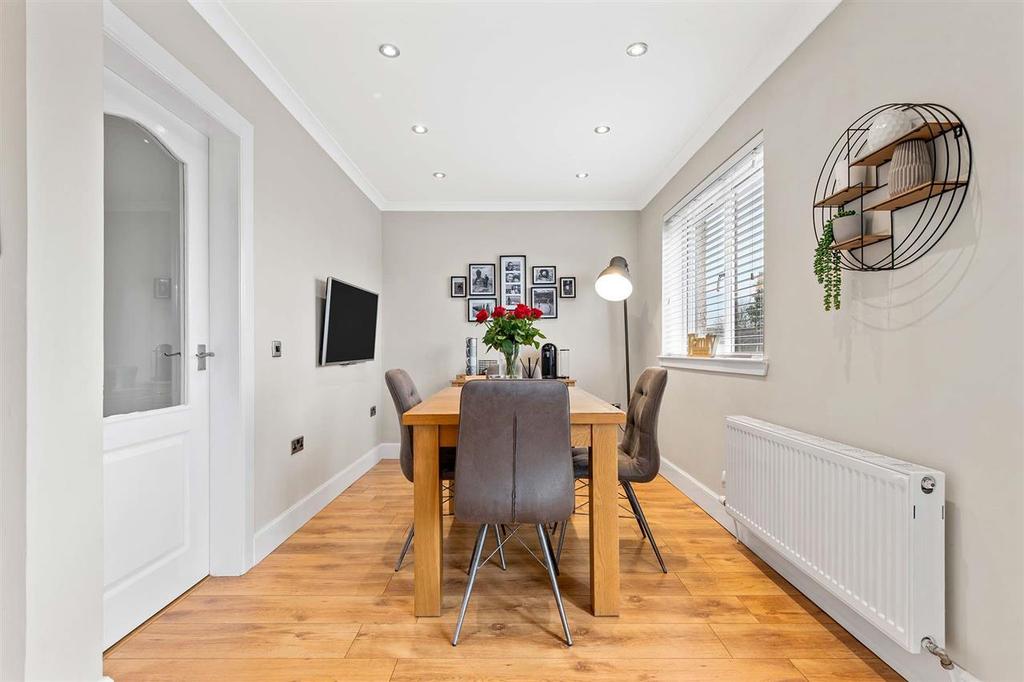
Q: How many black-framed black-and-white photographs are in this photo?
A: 7